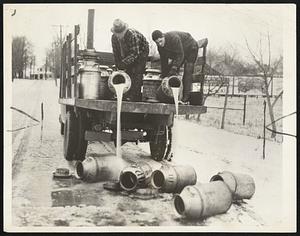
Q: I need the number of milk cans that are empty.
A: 5